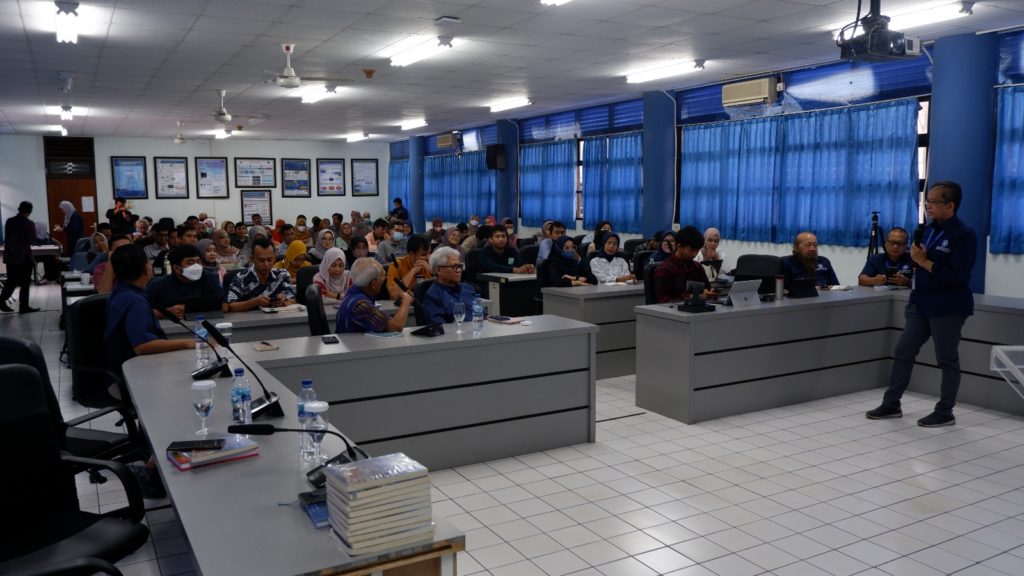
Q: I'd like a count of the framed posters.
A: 8